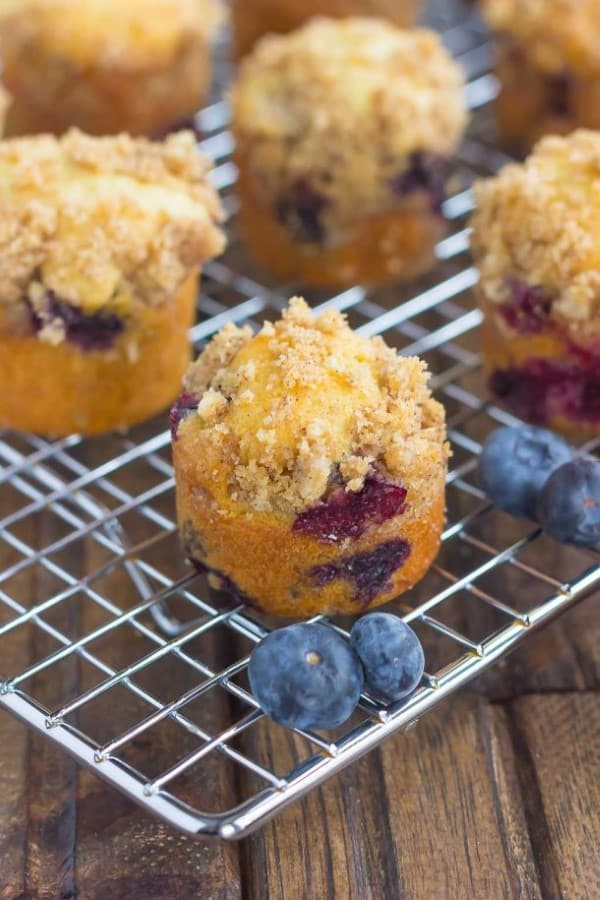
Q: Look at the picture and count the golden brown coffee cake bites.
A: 7